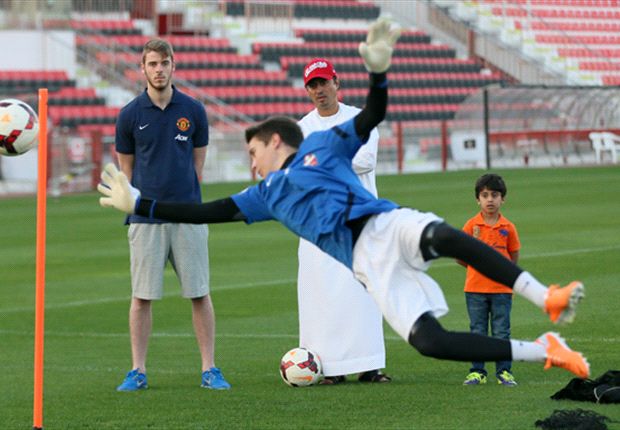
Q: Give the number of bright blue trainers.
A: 2